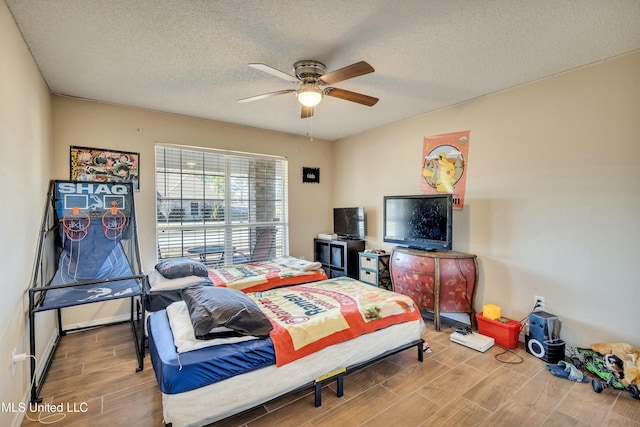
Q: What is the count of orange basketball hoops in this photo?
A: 2